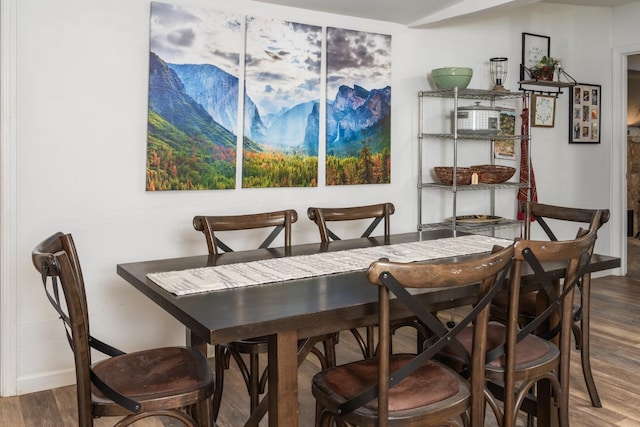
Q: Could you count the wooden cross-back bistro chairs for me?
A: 6